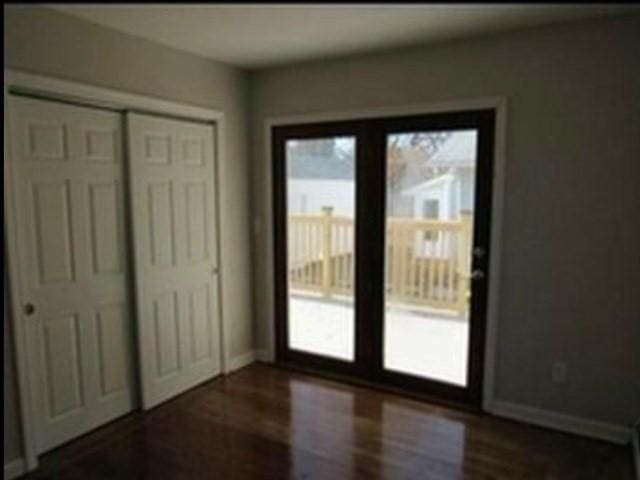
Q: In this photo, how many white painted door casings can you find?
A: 2